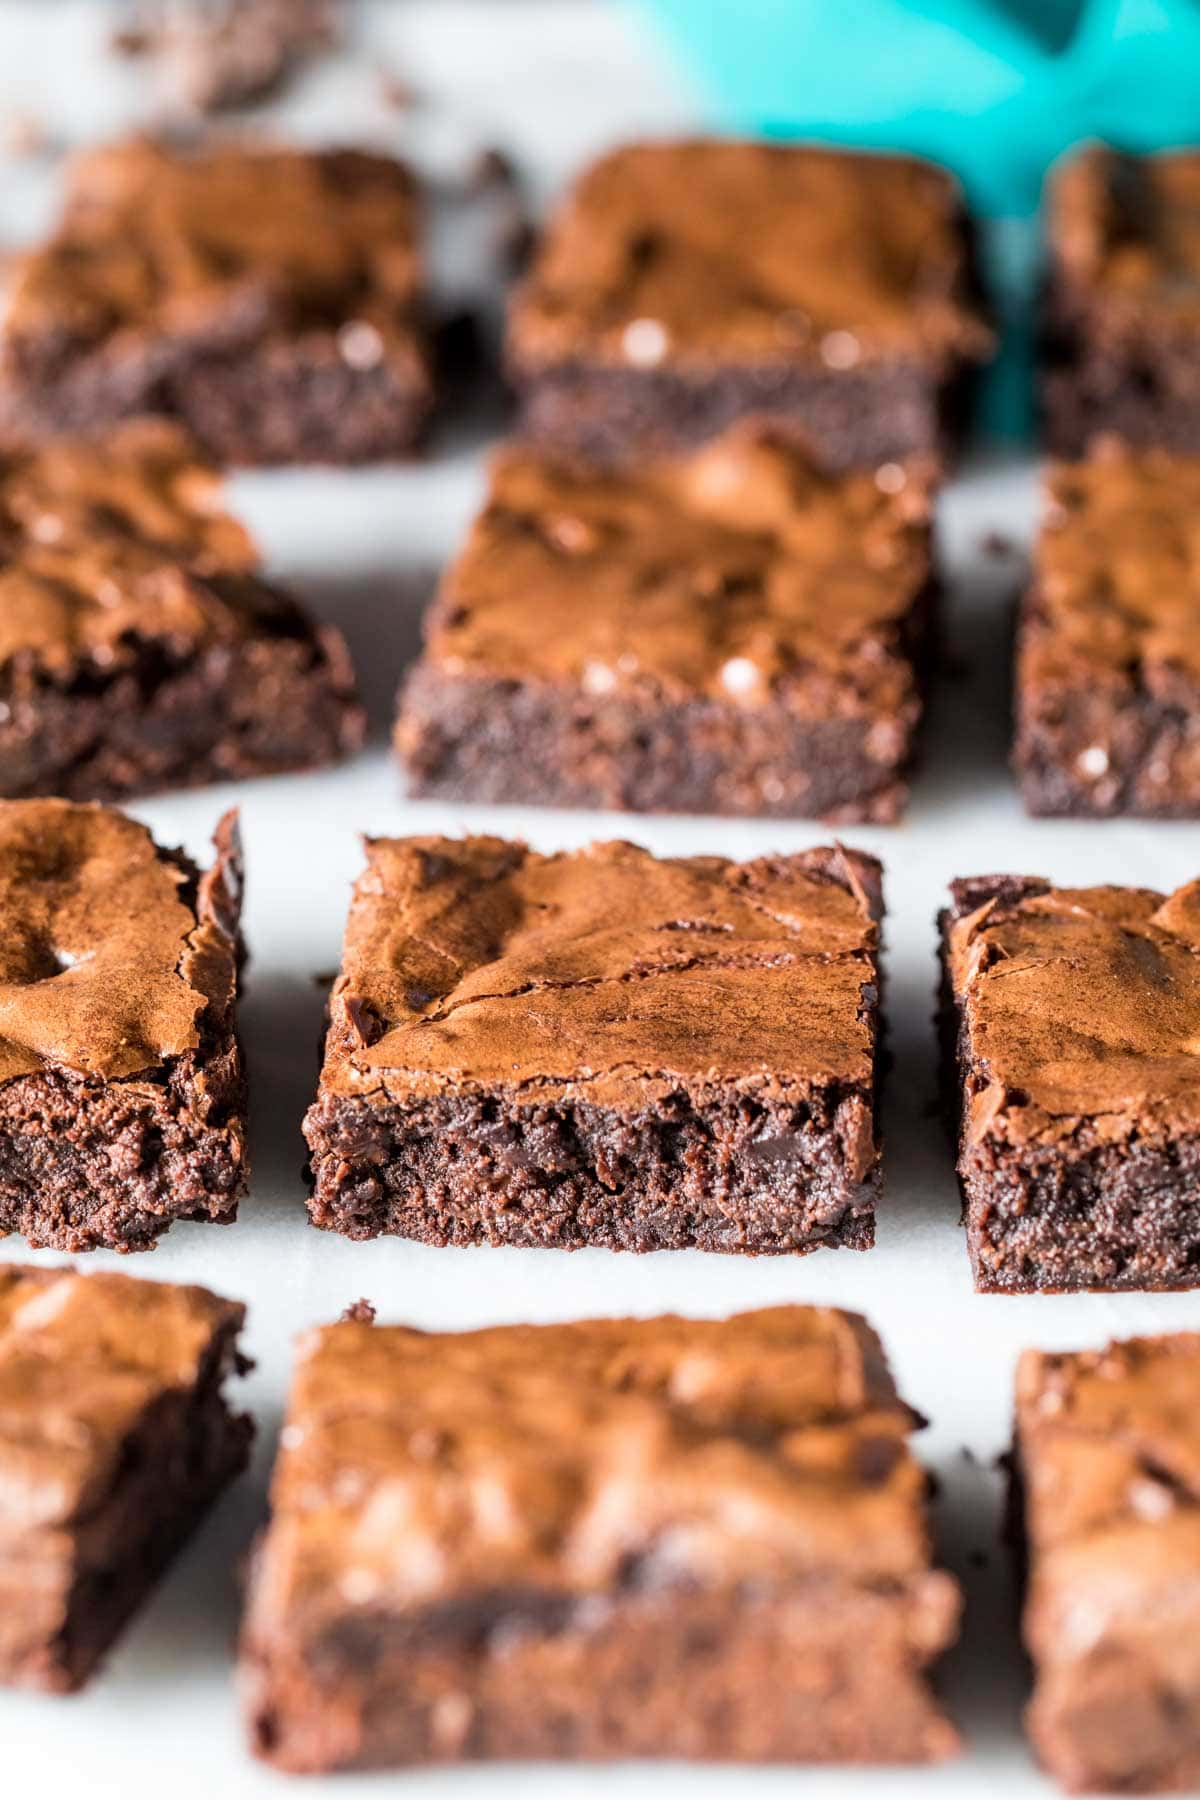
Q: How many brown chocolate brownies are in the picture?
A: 12